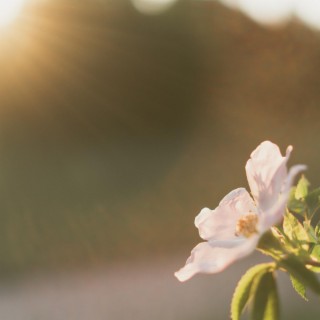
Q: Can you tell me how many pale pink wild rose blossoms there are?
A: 1